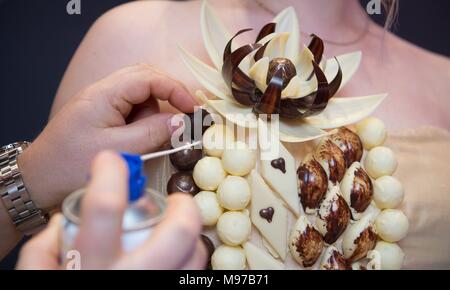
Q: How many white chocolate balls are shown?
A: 12